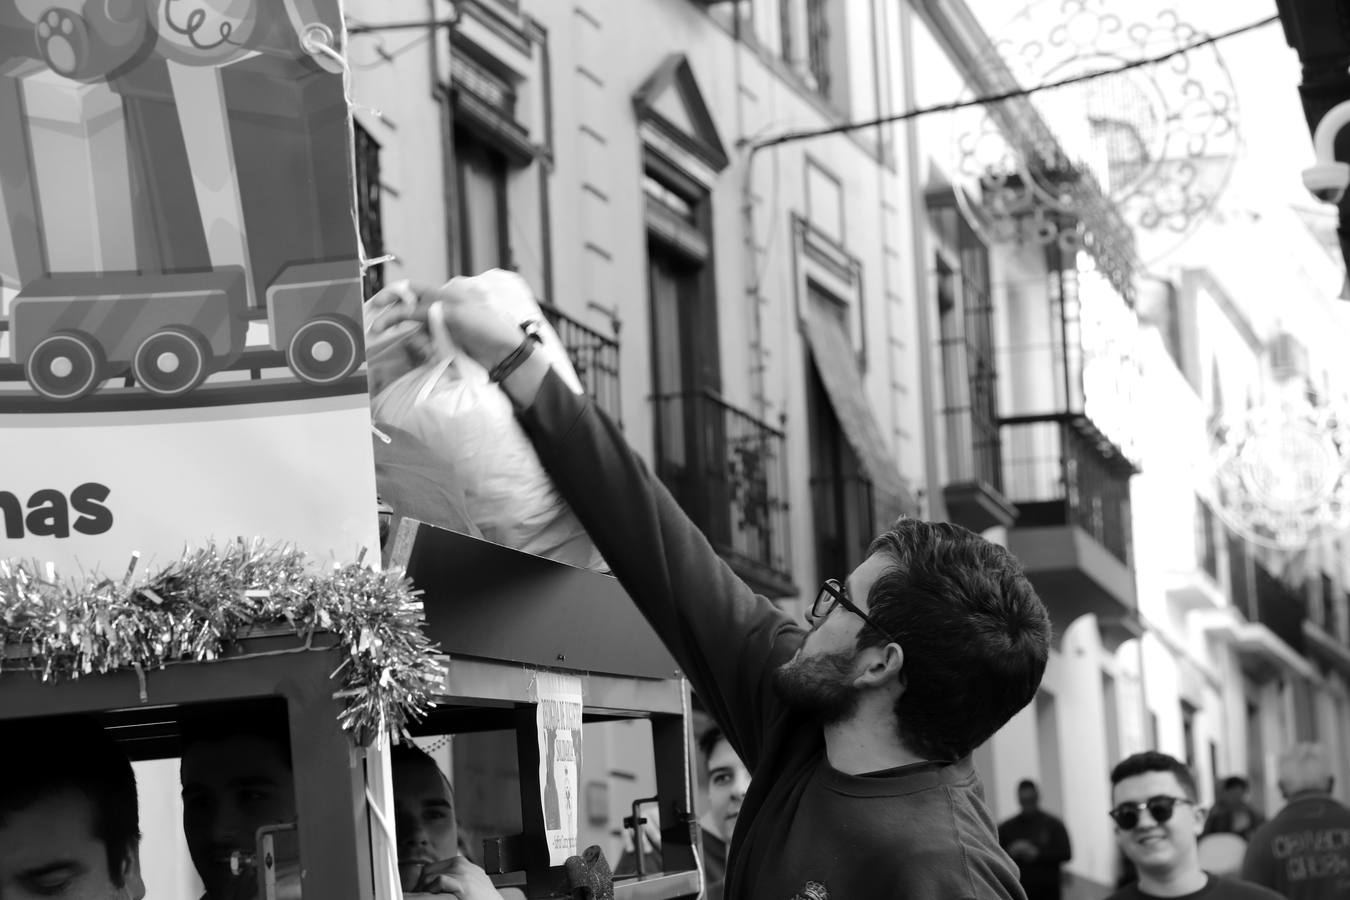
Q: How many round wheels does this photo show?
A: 3